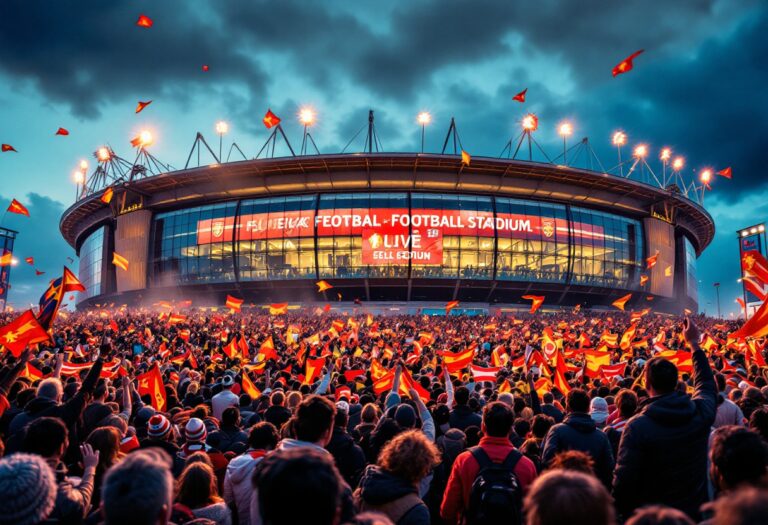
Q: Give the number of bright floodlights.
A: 14